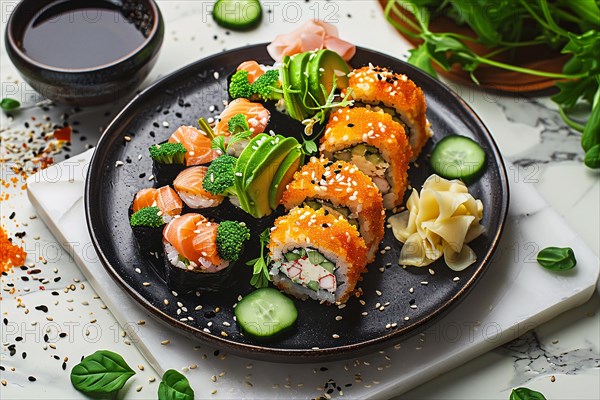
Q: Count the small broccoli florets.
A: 7